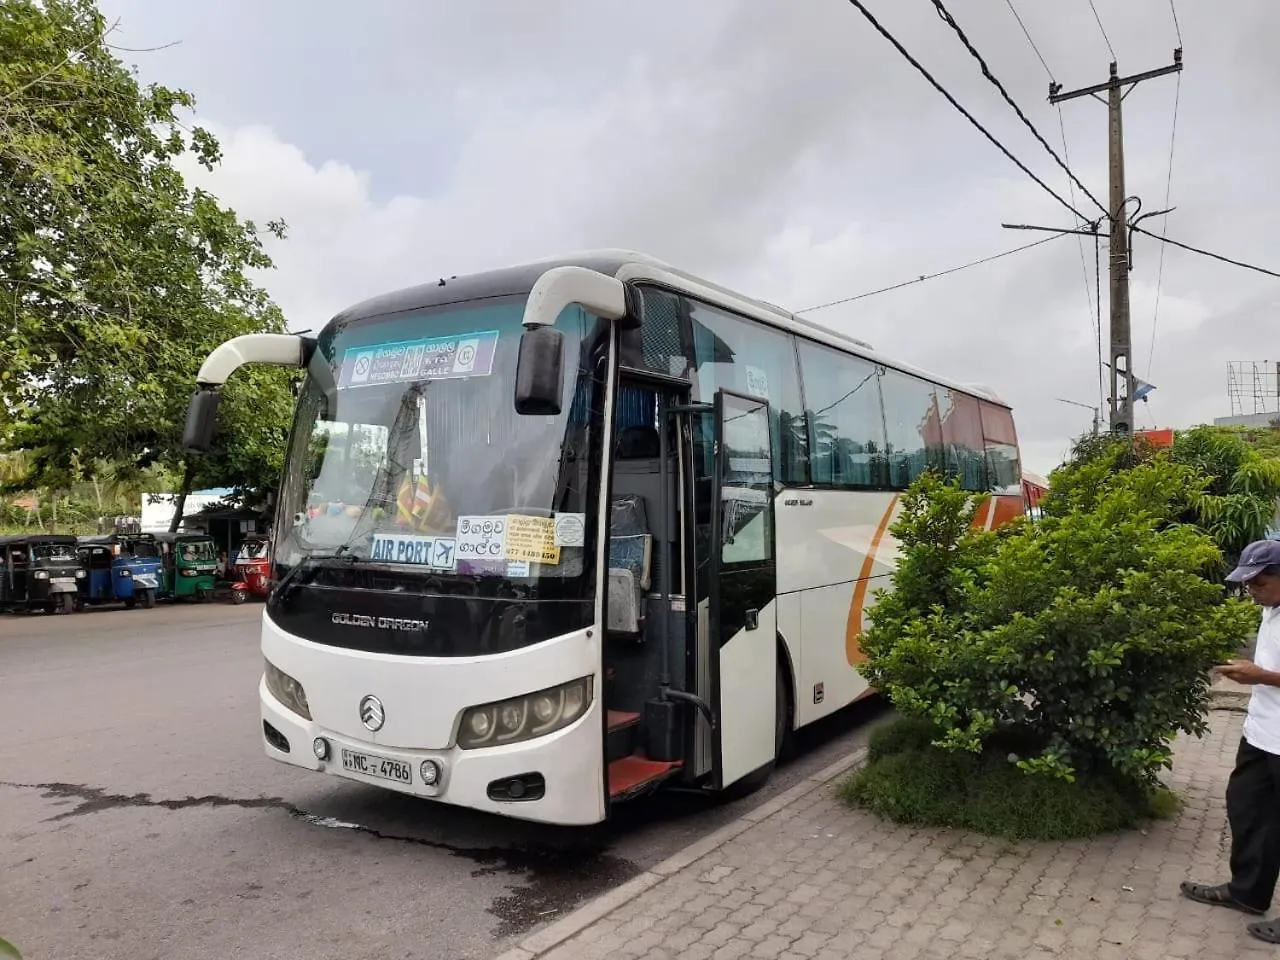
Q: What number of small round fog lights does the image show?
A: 2